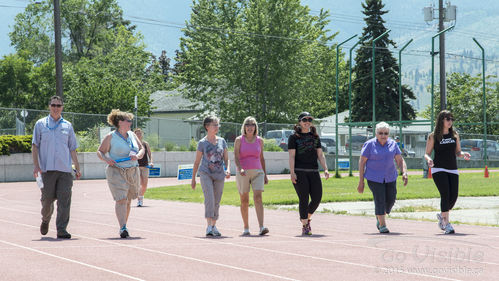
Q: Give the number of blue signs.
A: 3